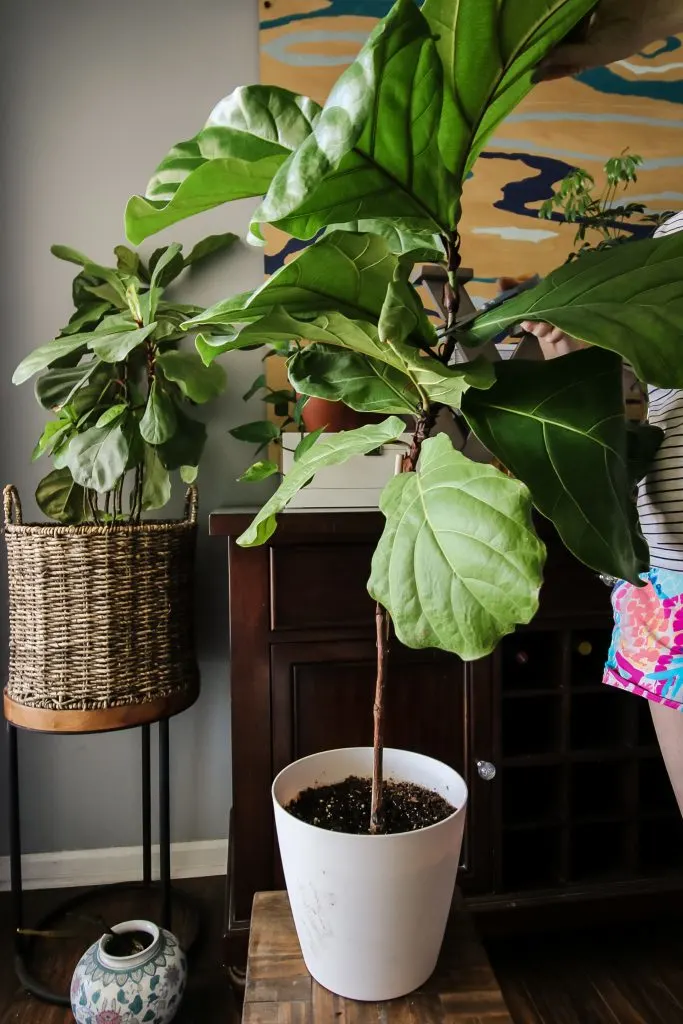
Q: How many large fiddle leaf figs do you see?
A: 1